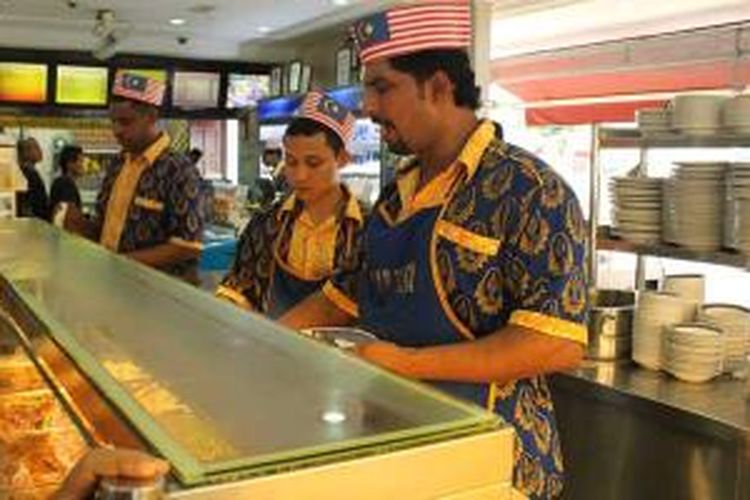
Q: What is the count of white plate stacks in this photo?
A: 10